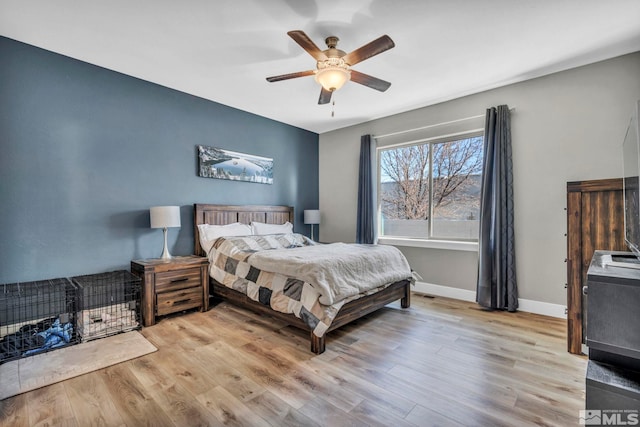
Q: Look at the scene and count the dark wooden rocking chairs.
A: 0